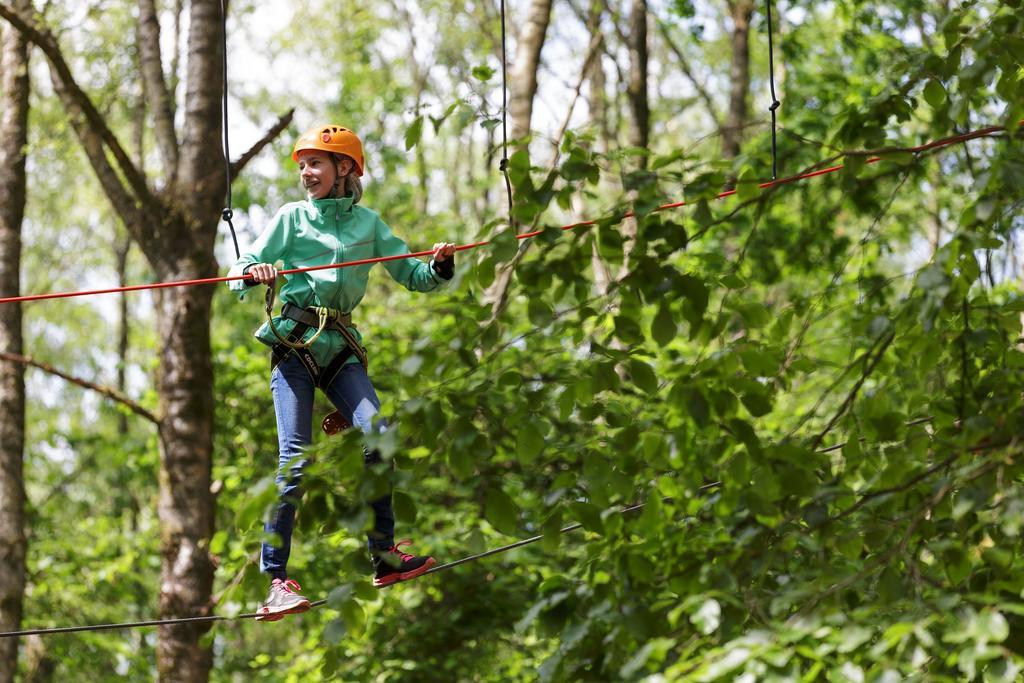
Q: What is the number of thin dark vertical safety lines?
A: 3